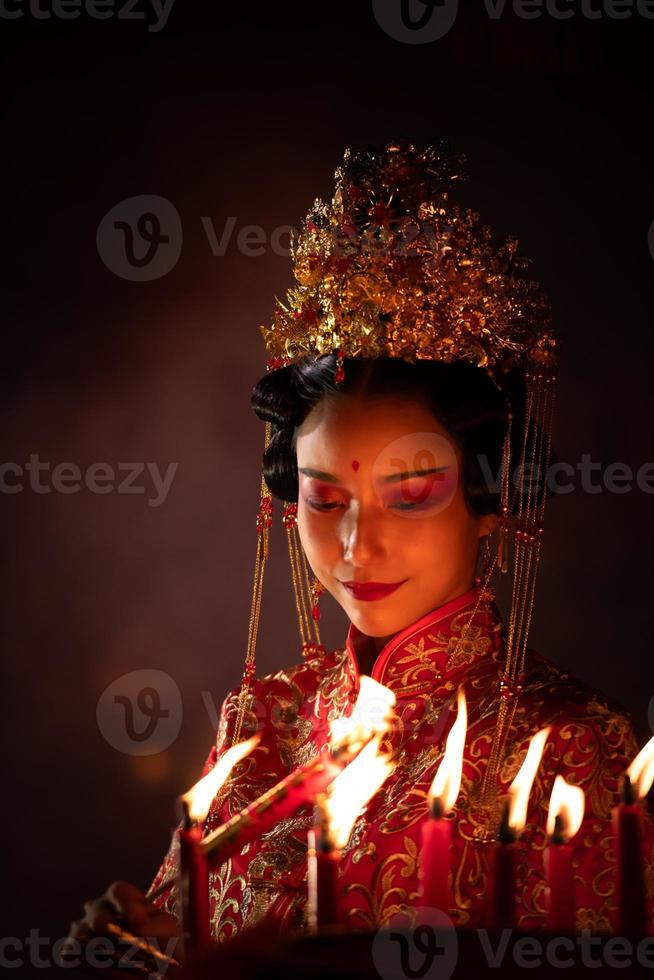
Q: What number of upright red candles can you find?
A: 6